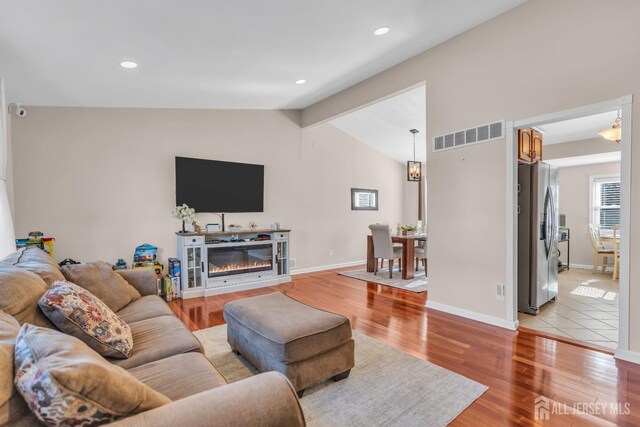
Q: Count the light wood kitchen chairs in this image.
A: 2